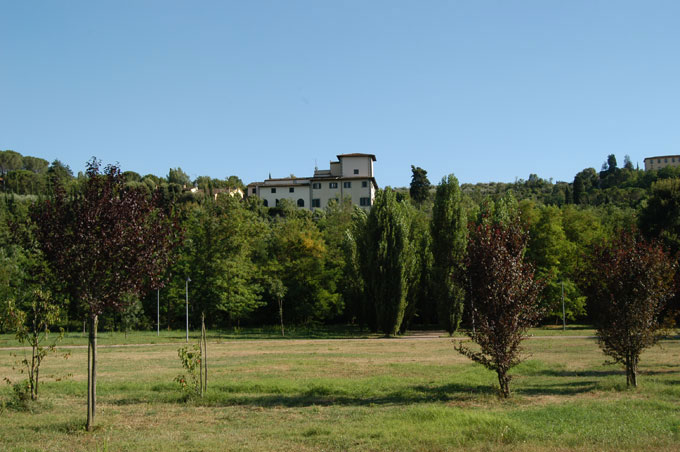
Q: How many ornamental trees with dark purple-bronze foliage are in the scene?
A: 3